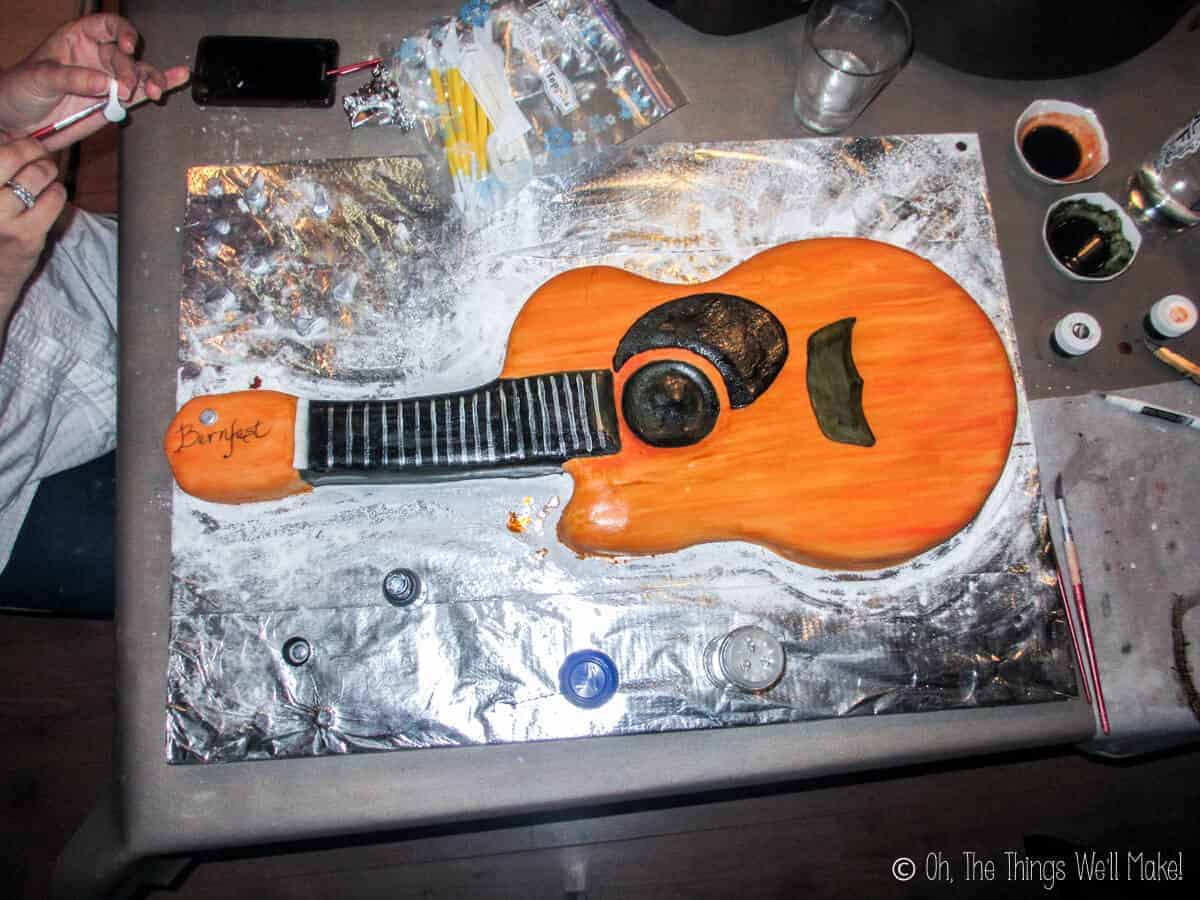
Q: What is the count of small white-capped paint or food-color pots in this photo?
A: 2